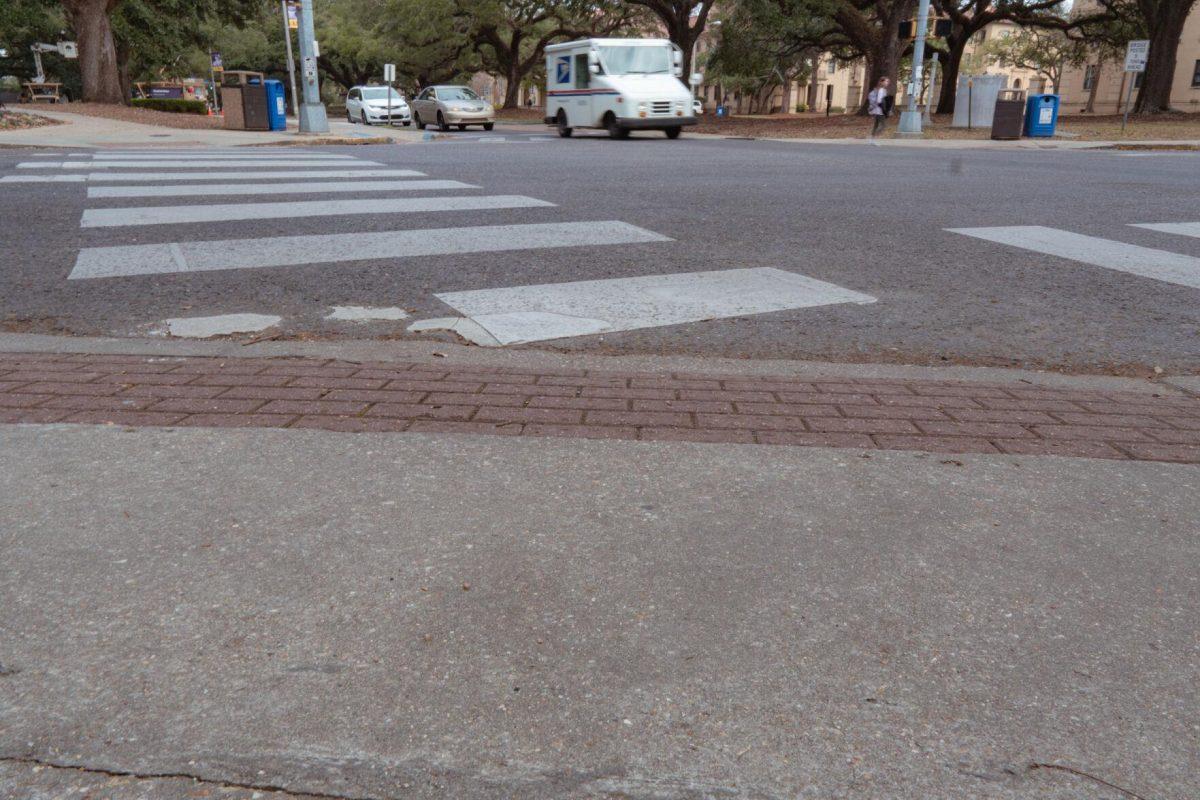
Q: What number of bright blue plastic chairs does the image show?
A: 0